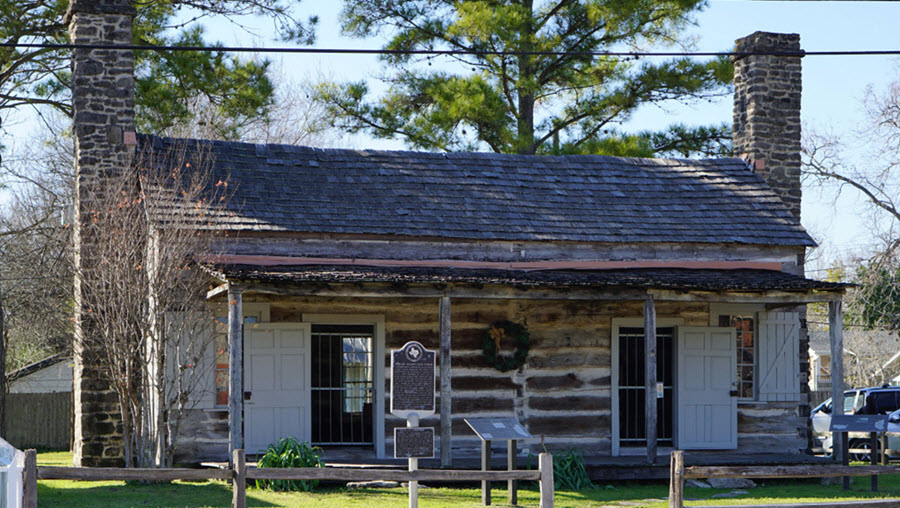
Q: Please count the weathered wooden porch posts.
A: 4